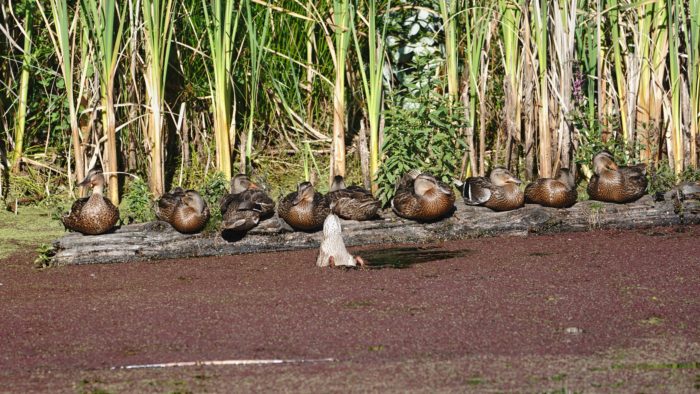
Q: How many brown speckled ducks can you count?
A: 9